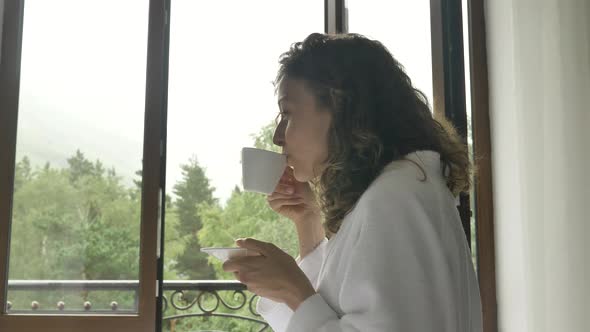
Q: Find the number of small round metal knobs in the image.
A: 5